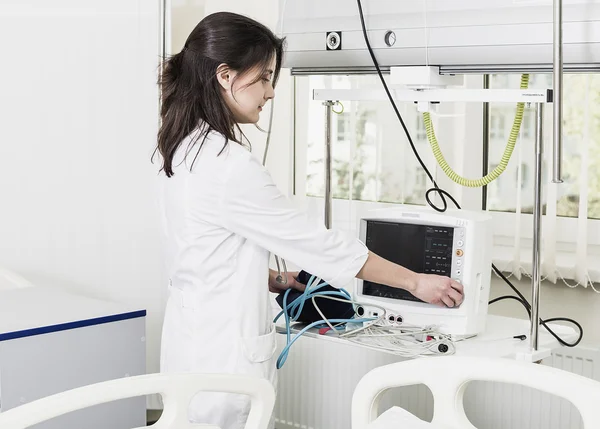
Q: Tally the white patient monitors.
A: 1